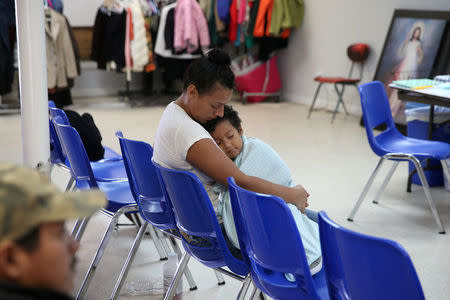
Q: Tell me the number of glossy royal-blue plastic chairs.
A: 8